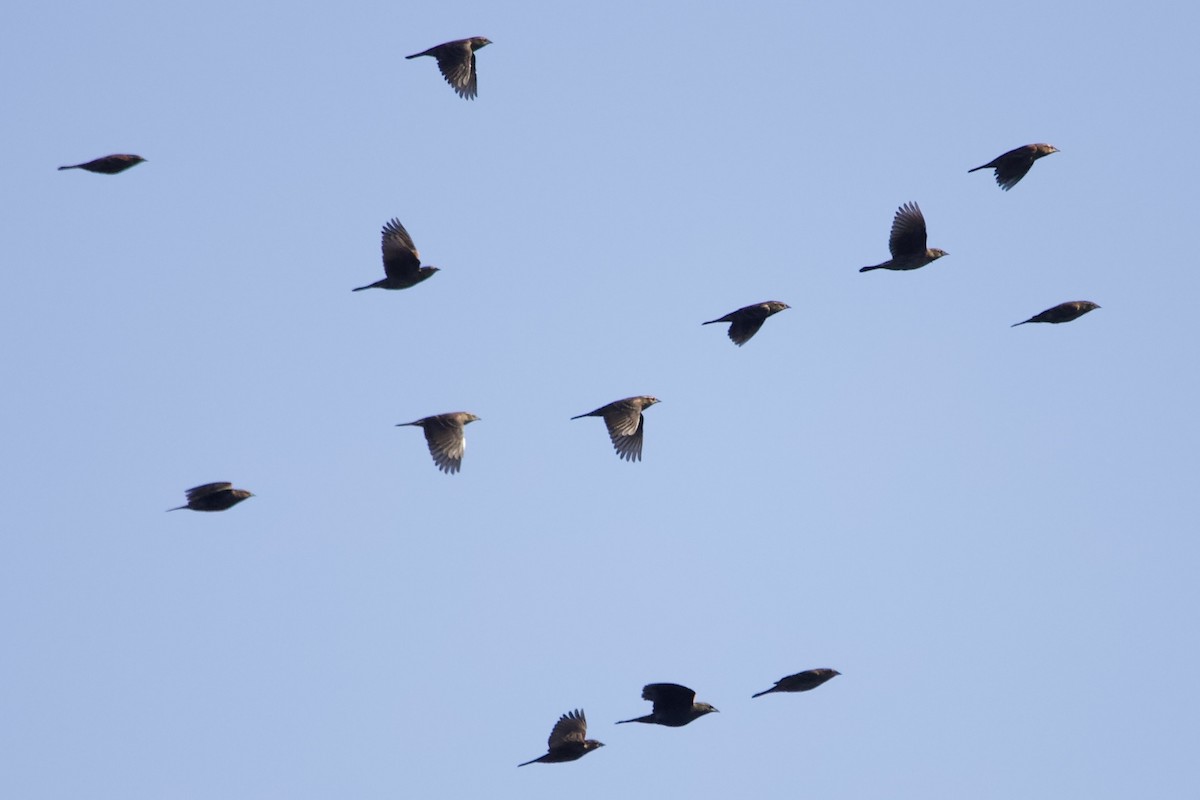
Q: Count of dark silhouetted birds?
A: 13